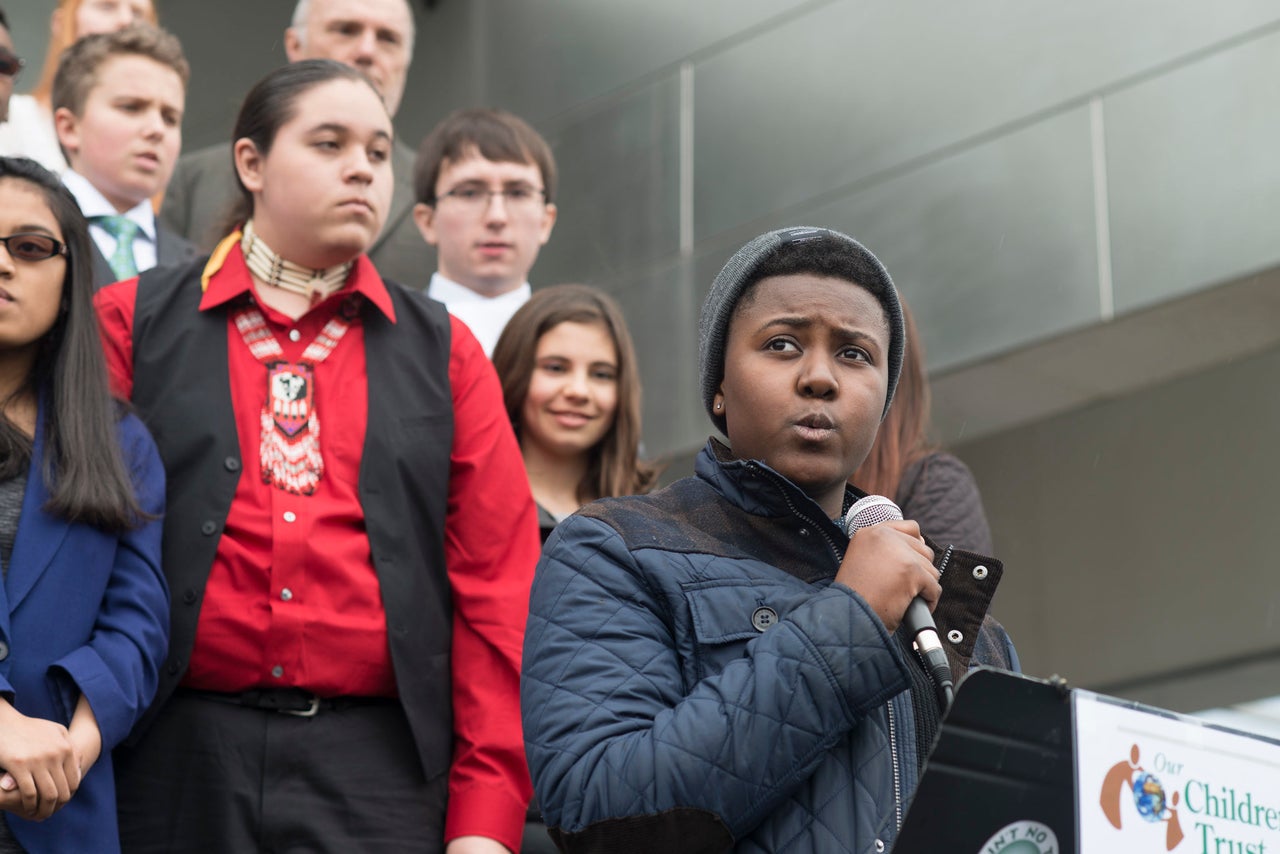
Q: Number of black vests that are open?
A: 1